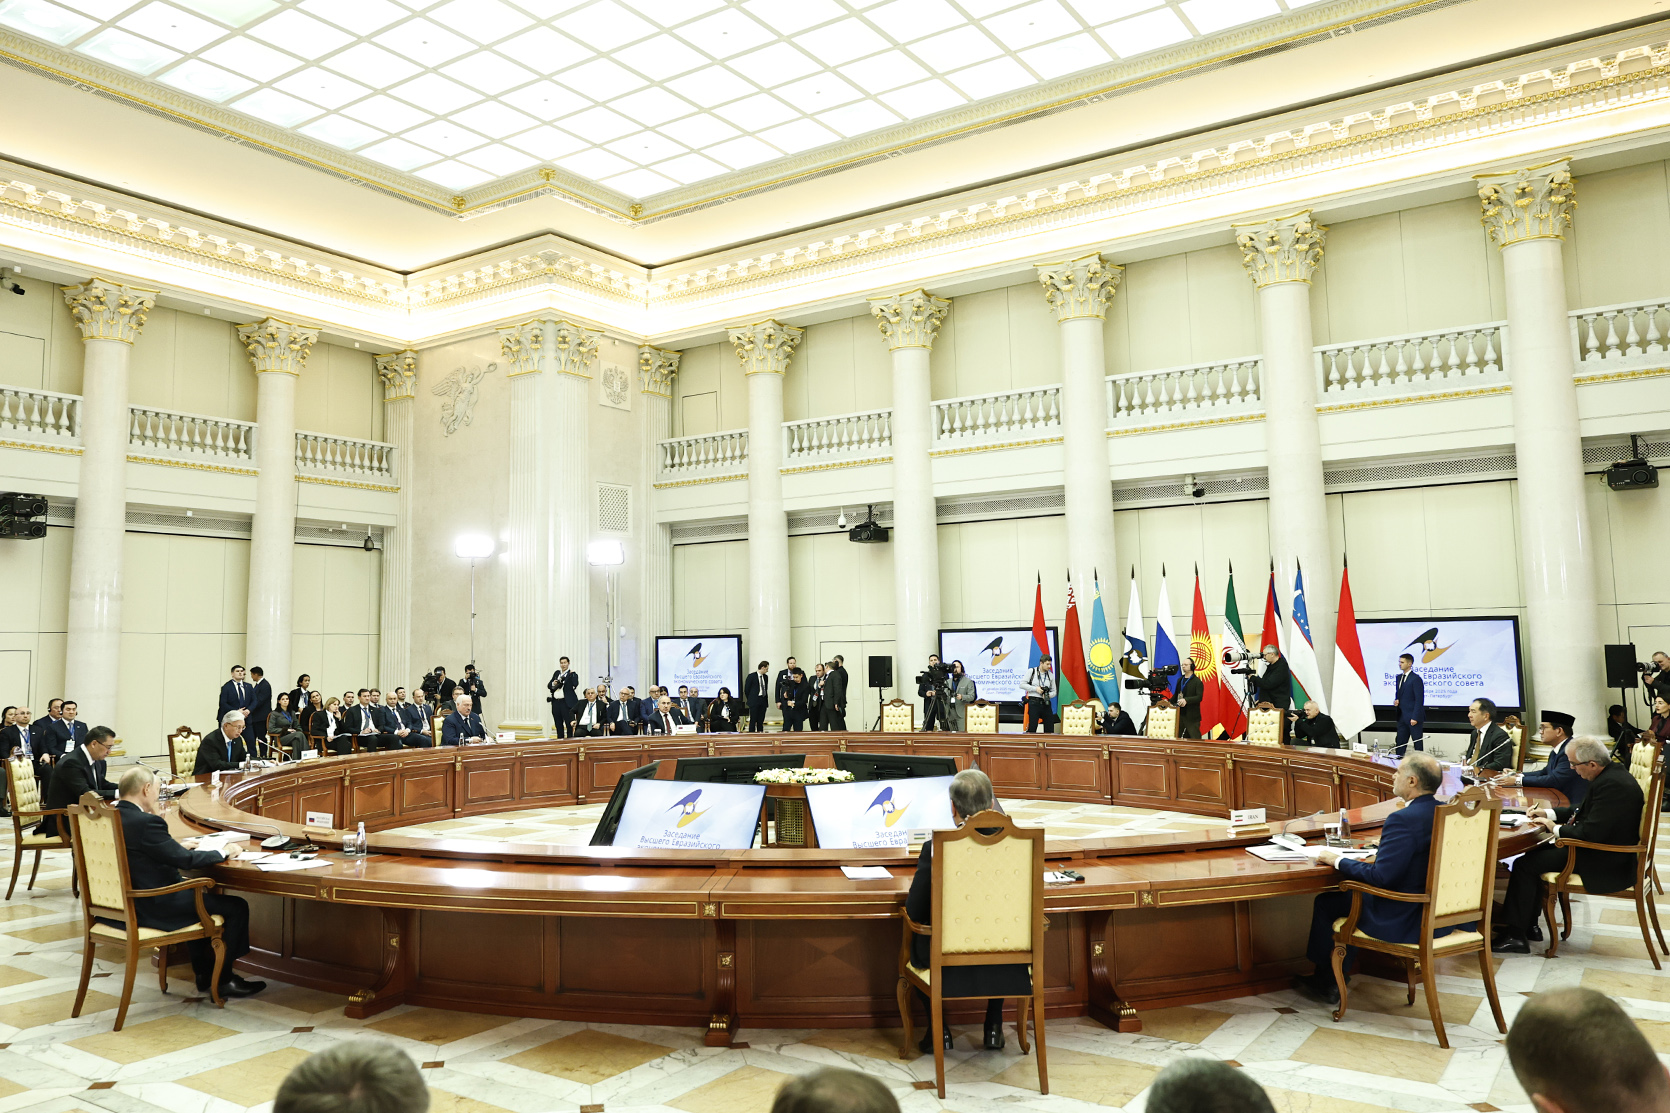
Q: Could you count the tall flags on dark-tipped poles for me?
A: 10